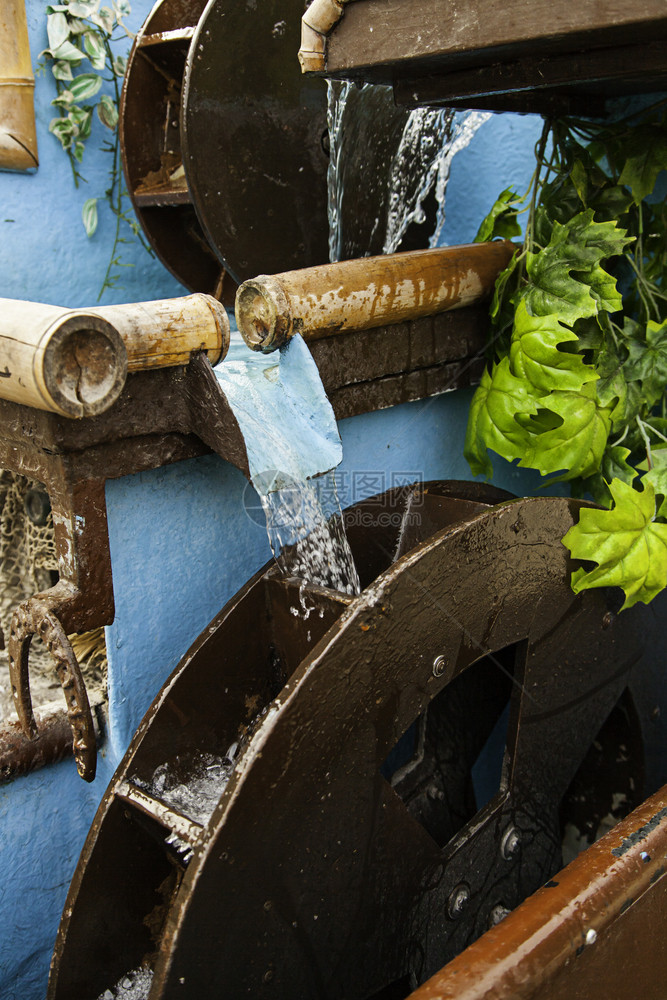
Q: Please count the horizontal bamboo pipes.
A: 3